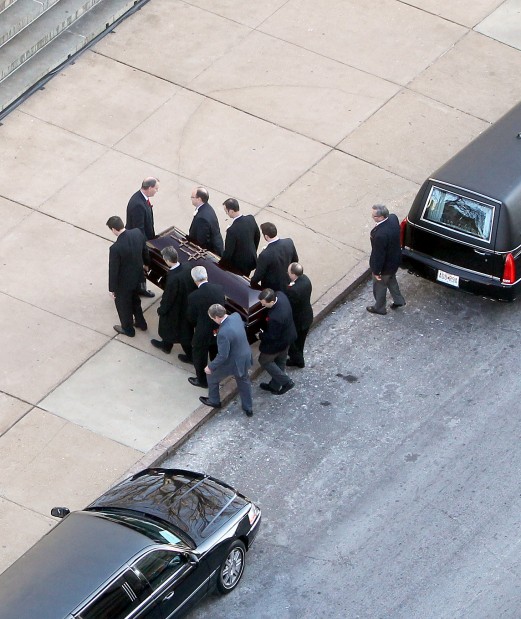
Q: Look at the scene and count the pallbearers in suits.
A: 10